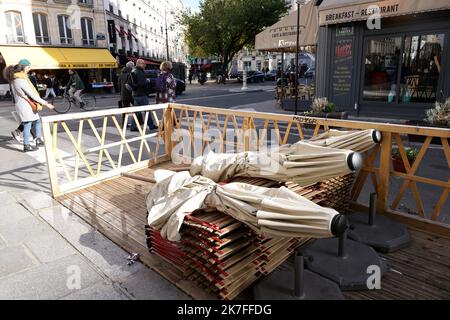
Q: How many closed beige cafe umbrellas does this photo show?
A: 3